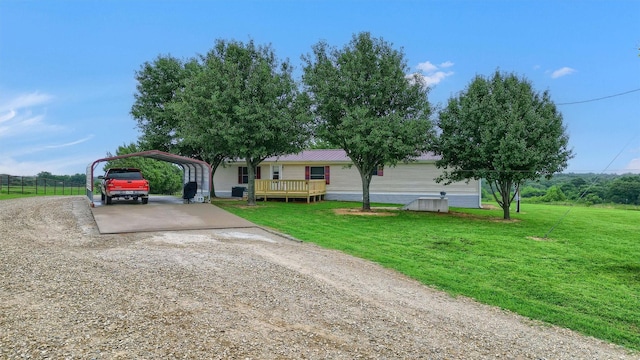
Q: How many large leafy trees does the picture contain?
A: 4